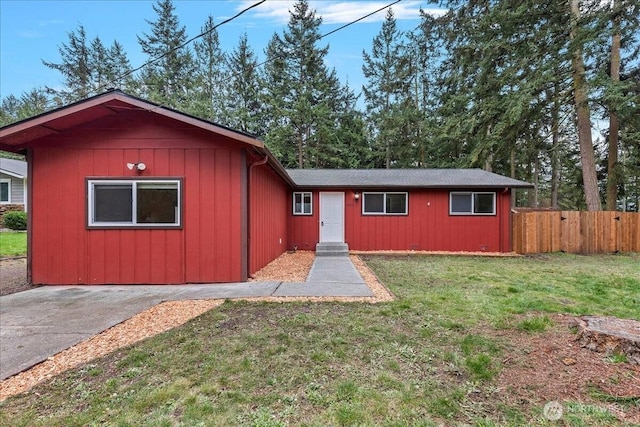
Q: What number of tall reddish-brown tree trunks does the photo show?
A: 2